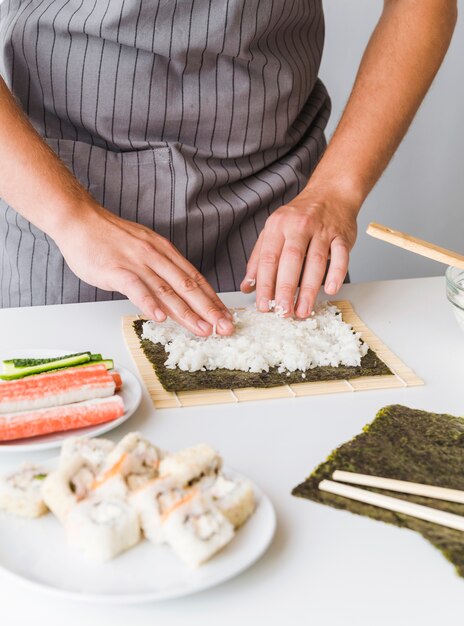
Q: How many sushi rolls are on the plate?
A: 9